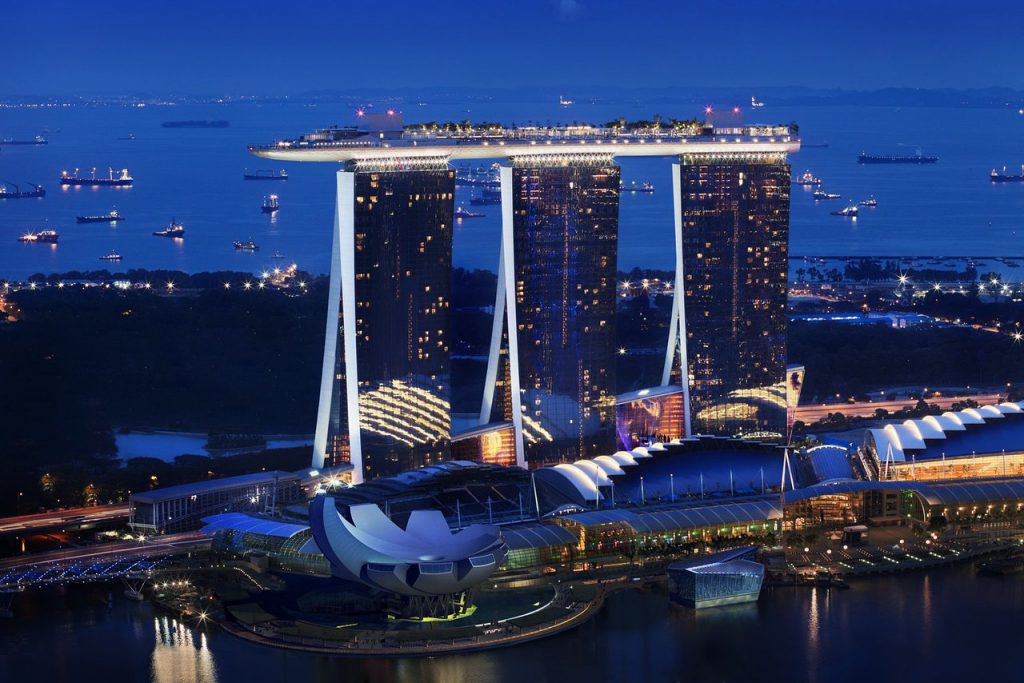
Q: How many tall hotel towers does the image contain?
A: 3